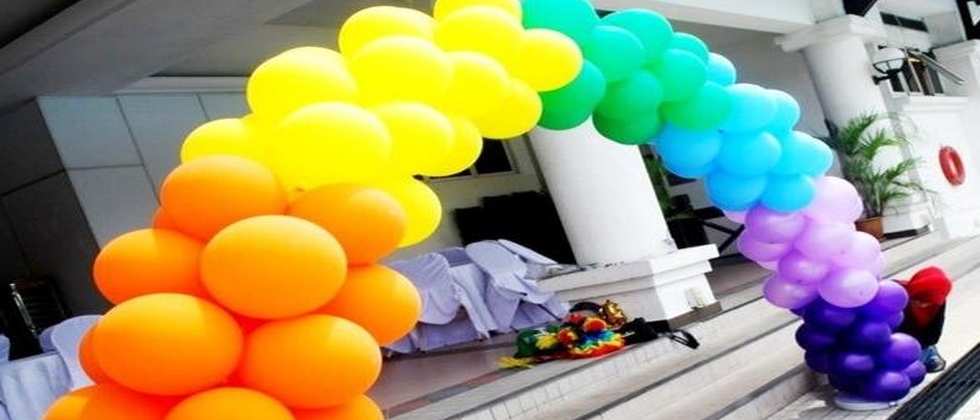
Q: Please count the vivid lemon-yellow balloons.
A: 13